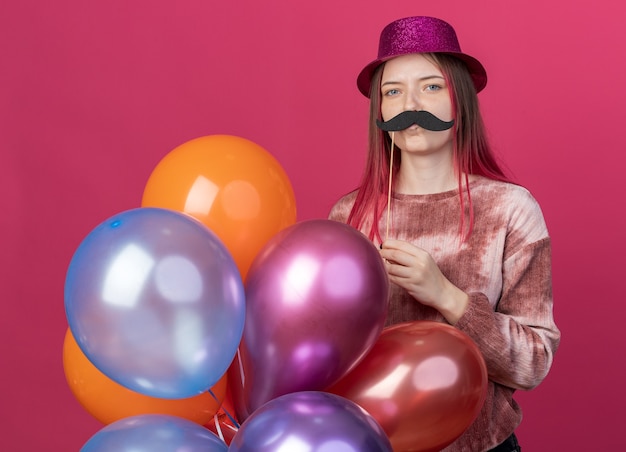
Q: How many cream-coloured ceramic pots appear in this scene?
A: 0